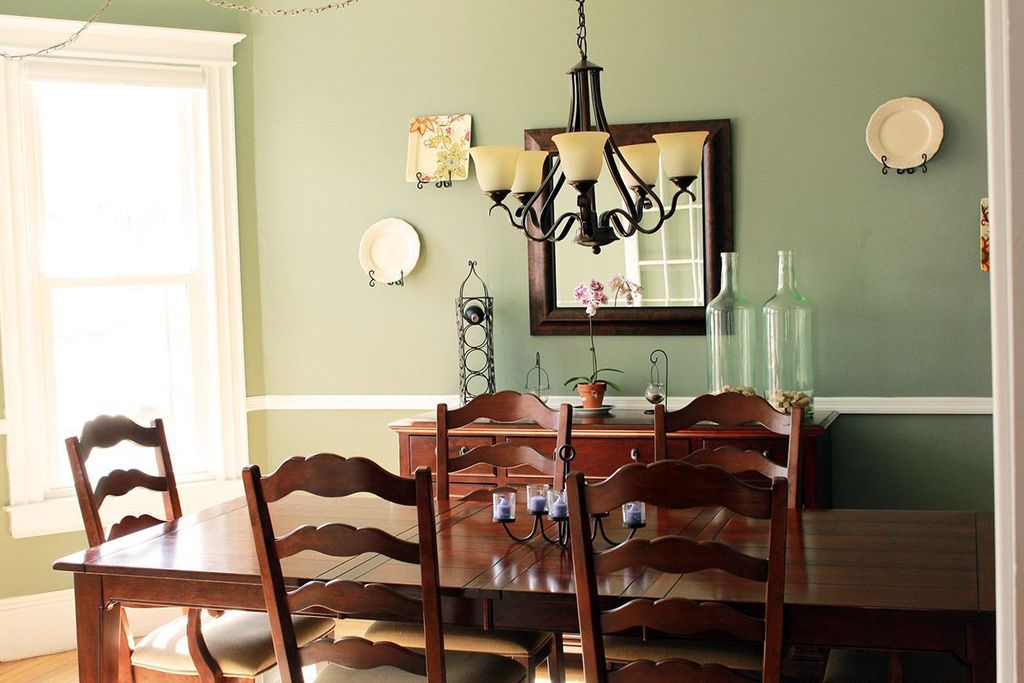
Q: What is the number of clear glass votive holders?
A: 4